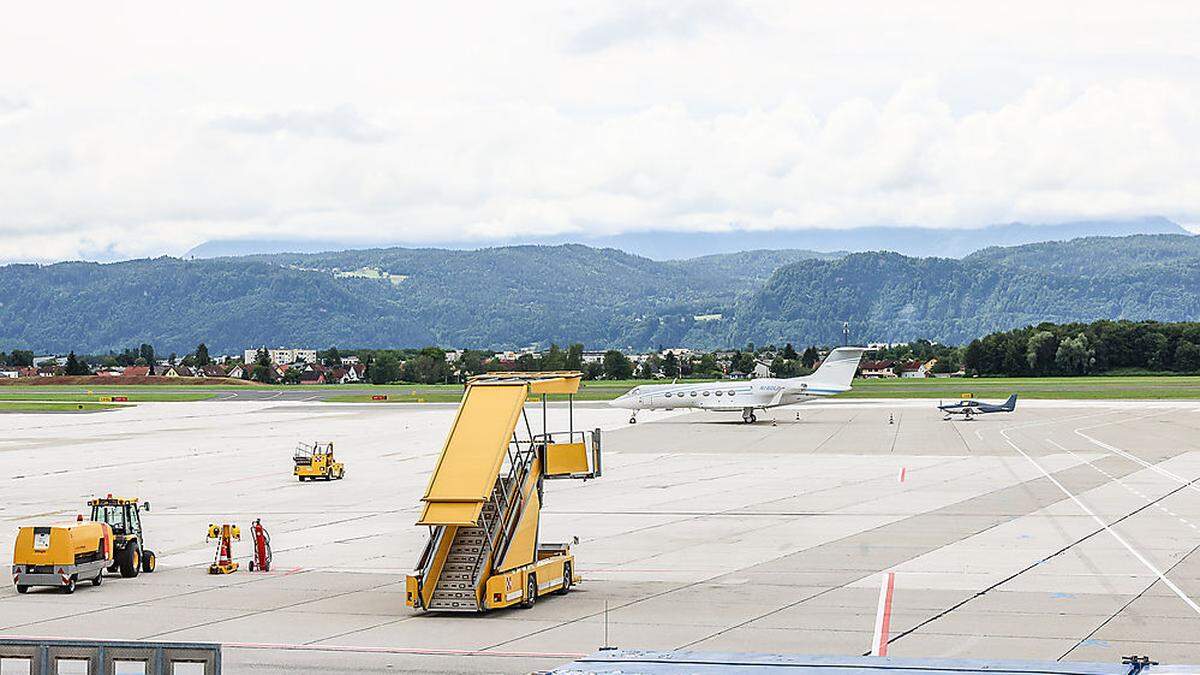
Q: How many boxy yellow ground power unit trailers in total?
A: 1